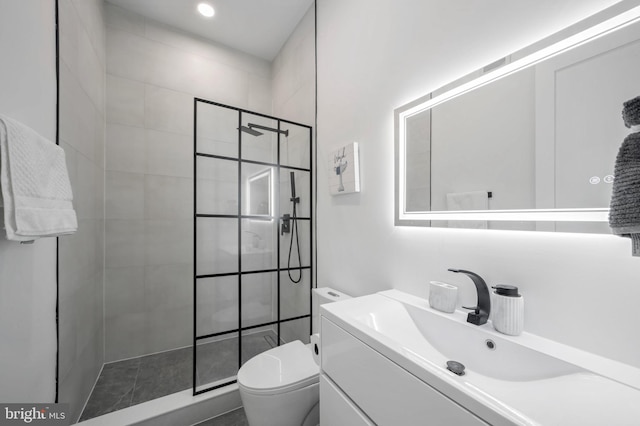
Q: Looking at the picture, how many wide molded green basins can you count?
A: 0